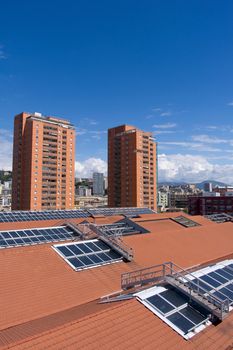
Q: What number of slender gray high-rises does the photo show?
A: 1